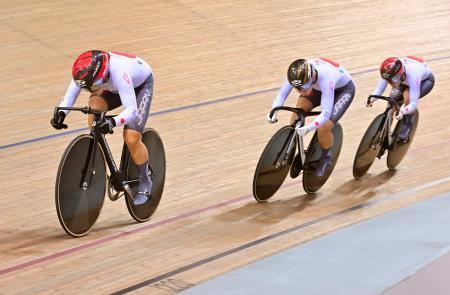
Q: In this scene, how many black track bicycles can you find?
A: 3